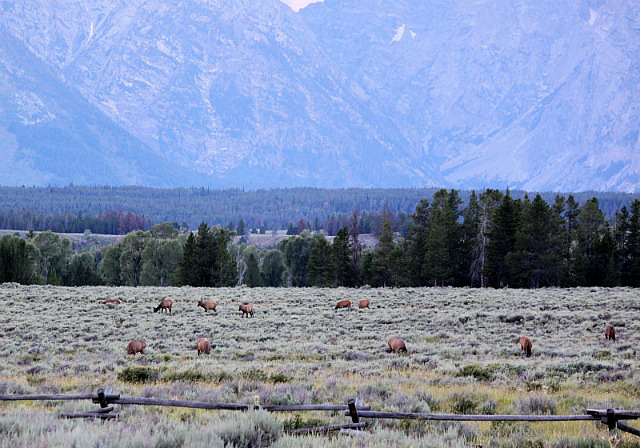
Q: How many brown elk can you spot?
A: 11